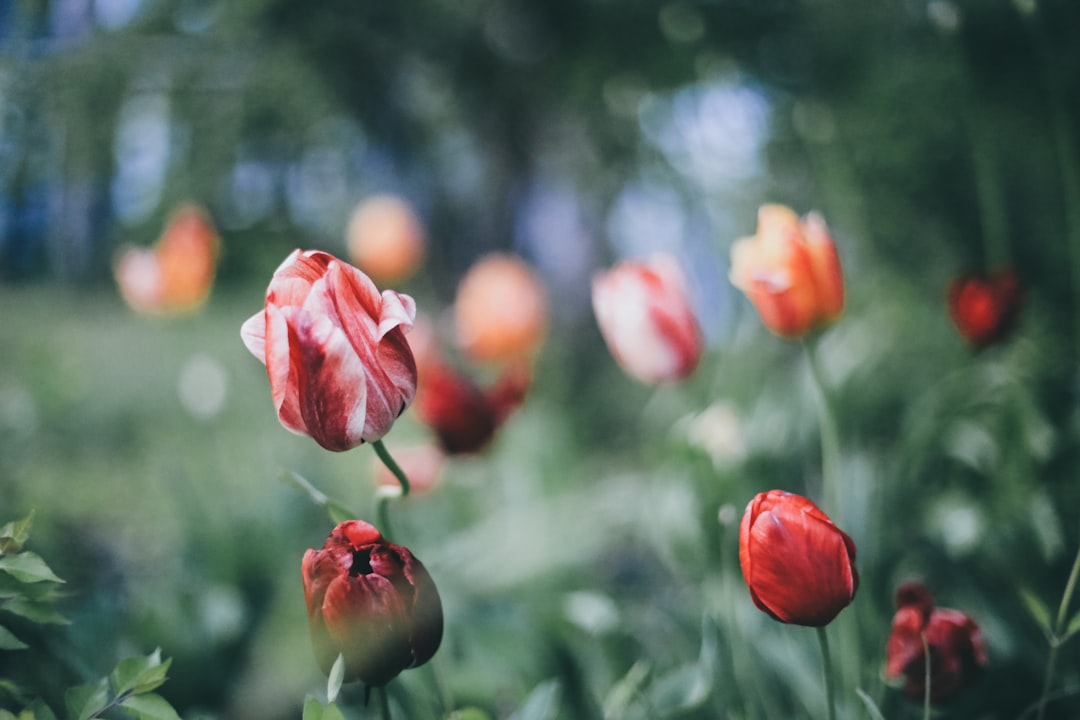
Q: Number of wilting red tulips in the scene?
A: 2